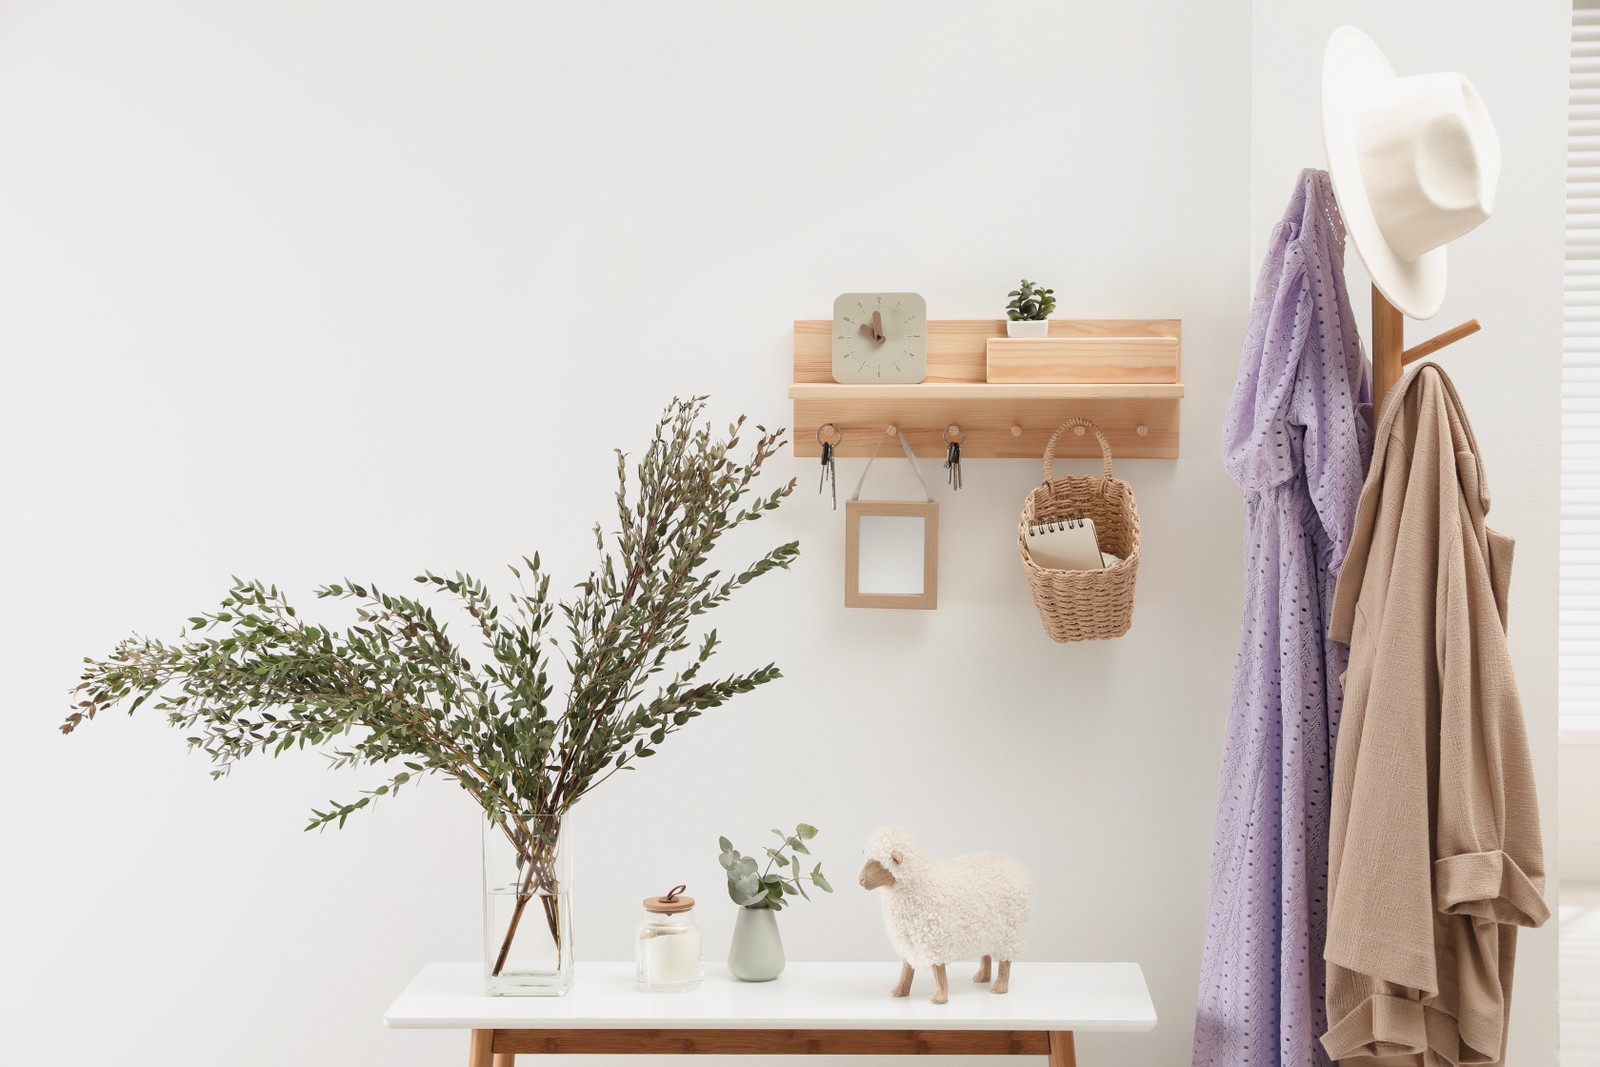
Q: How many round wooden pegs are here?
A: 6